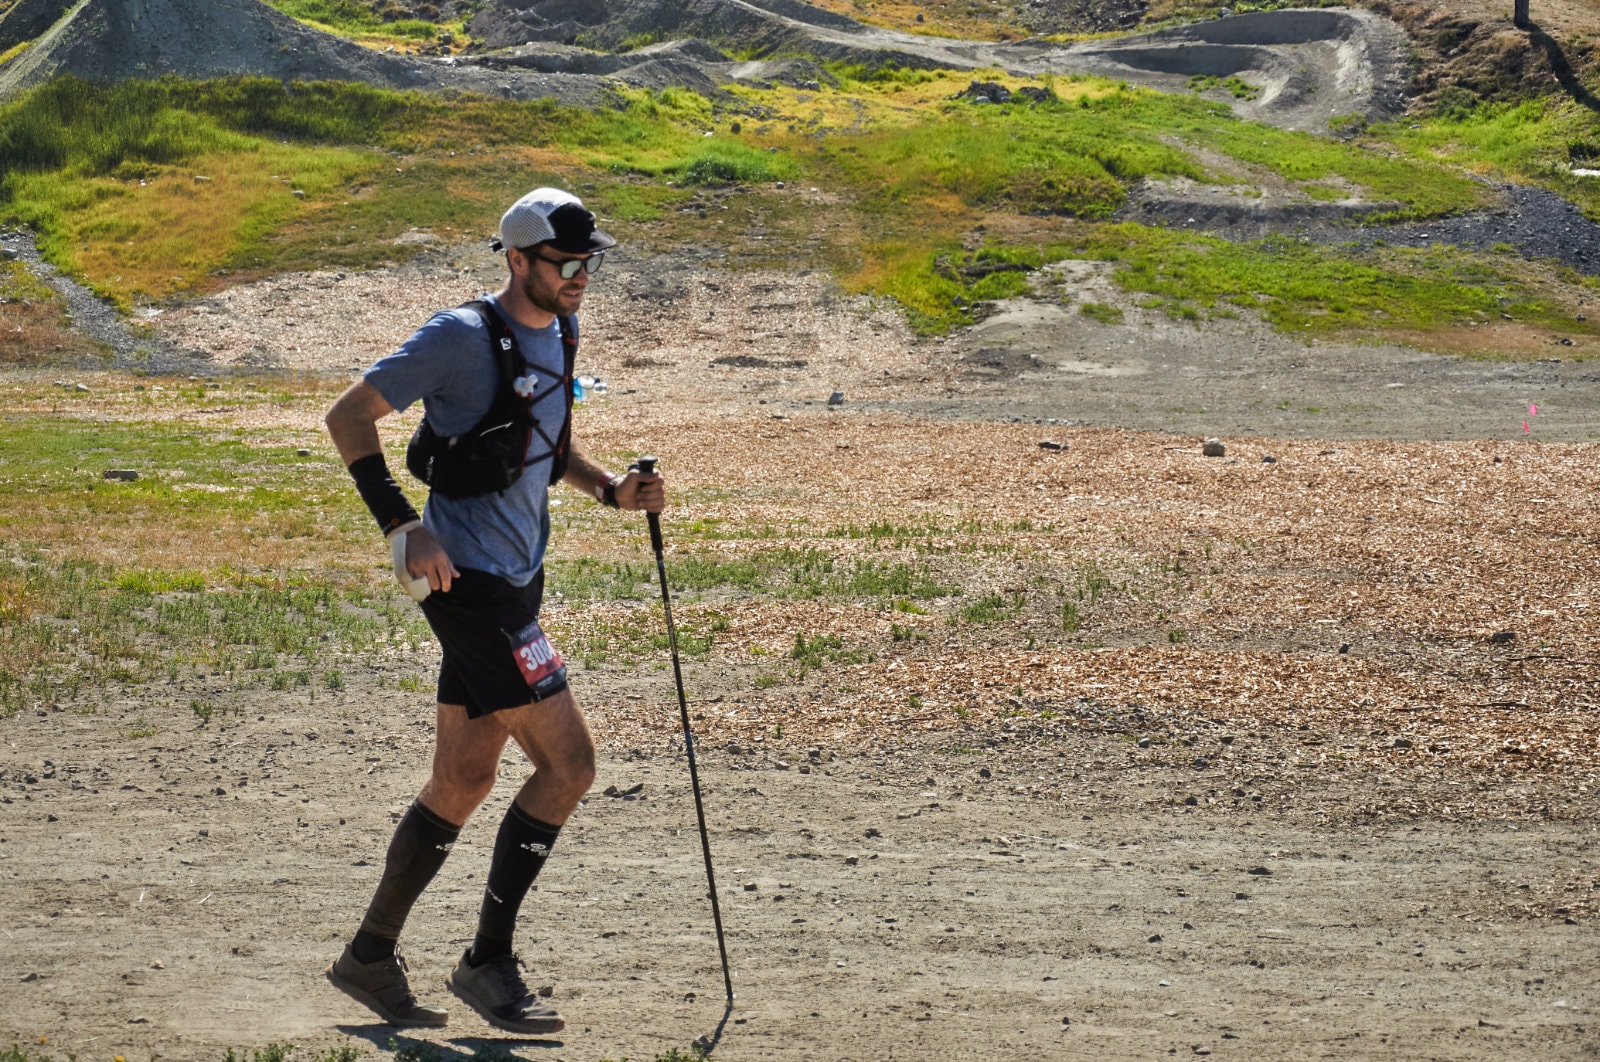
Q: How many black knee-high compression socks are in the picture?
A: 2